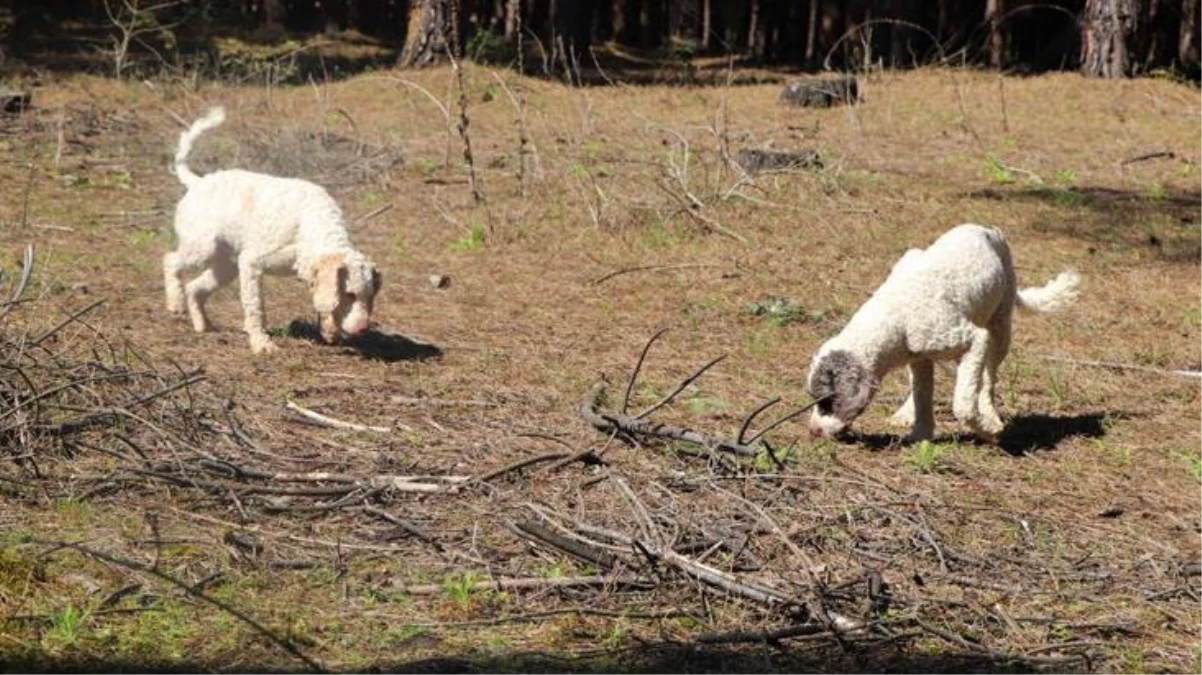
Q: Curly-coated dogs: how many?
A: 2